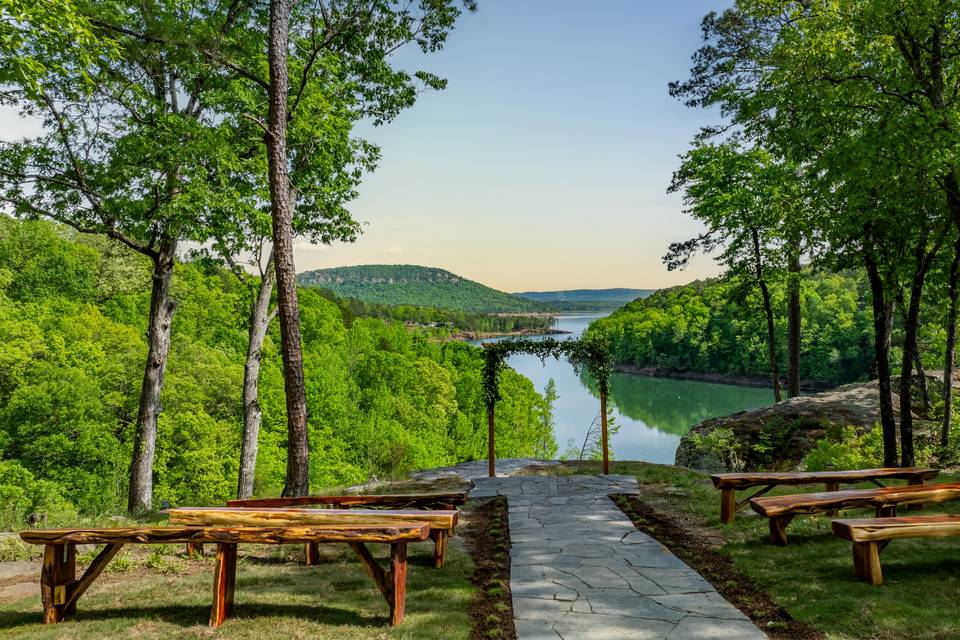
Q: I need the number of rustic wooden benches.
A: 6